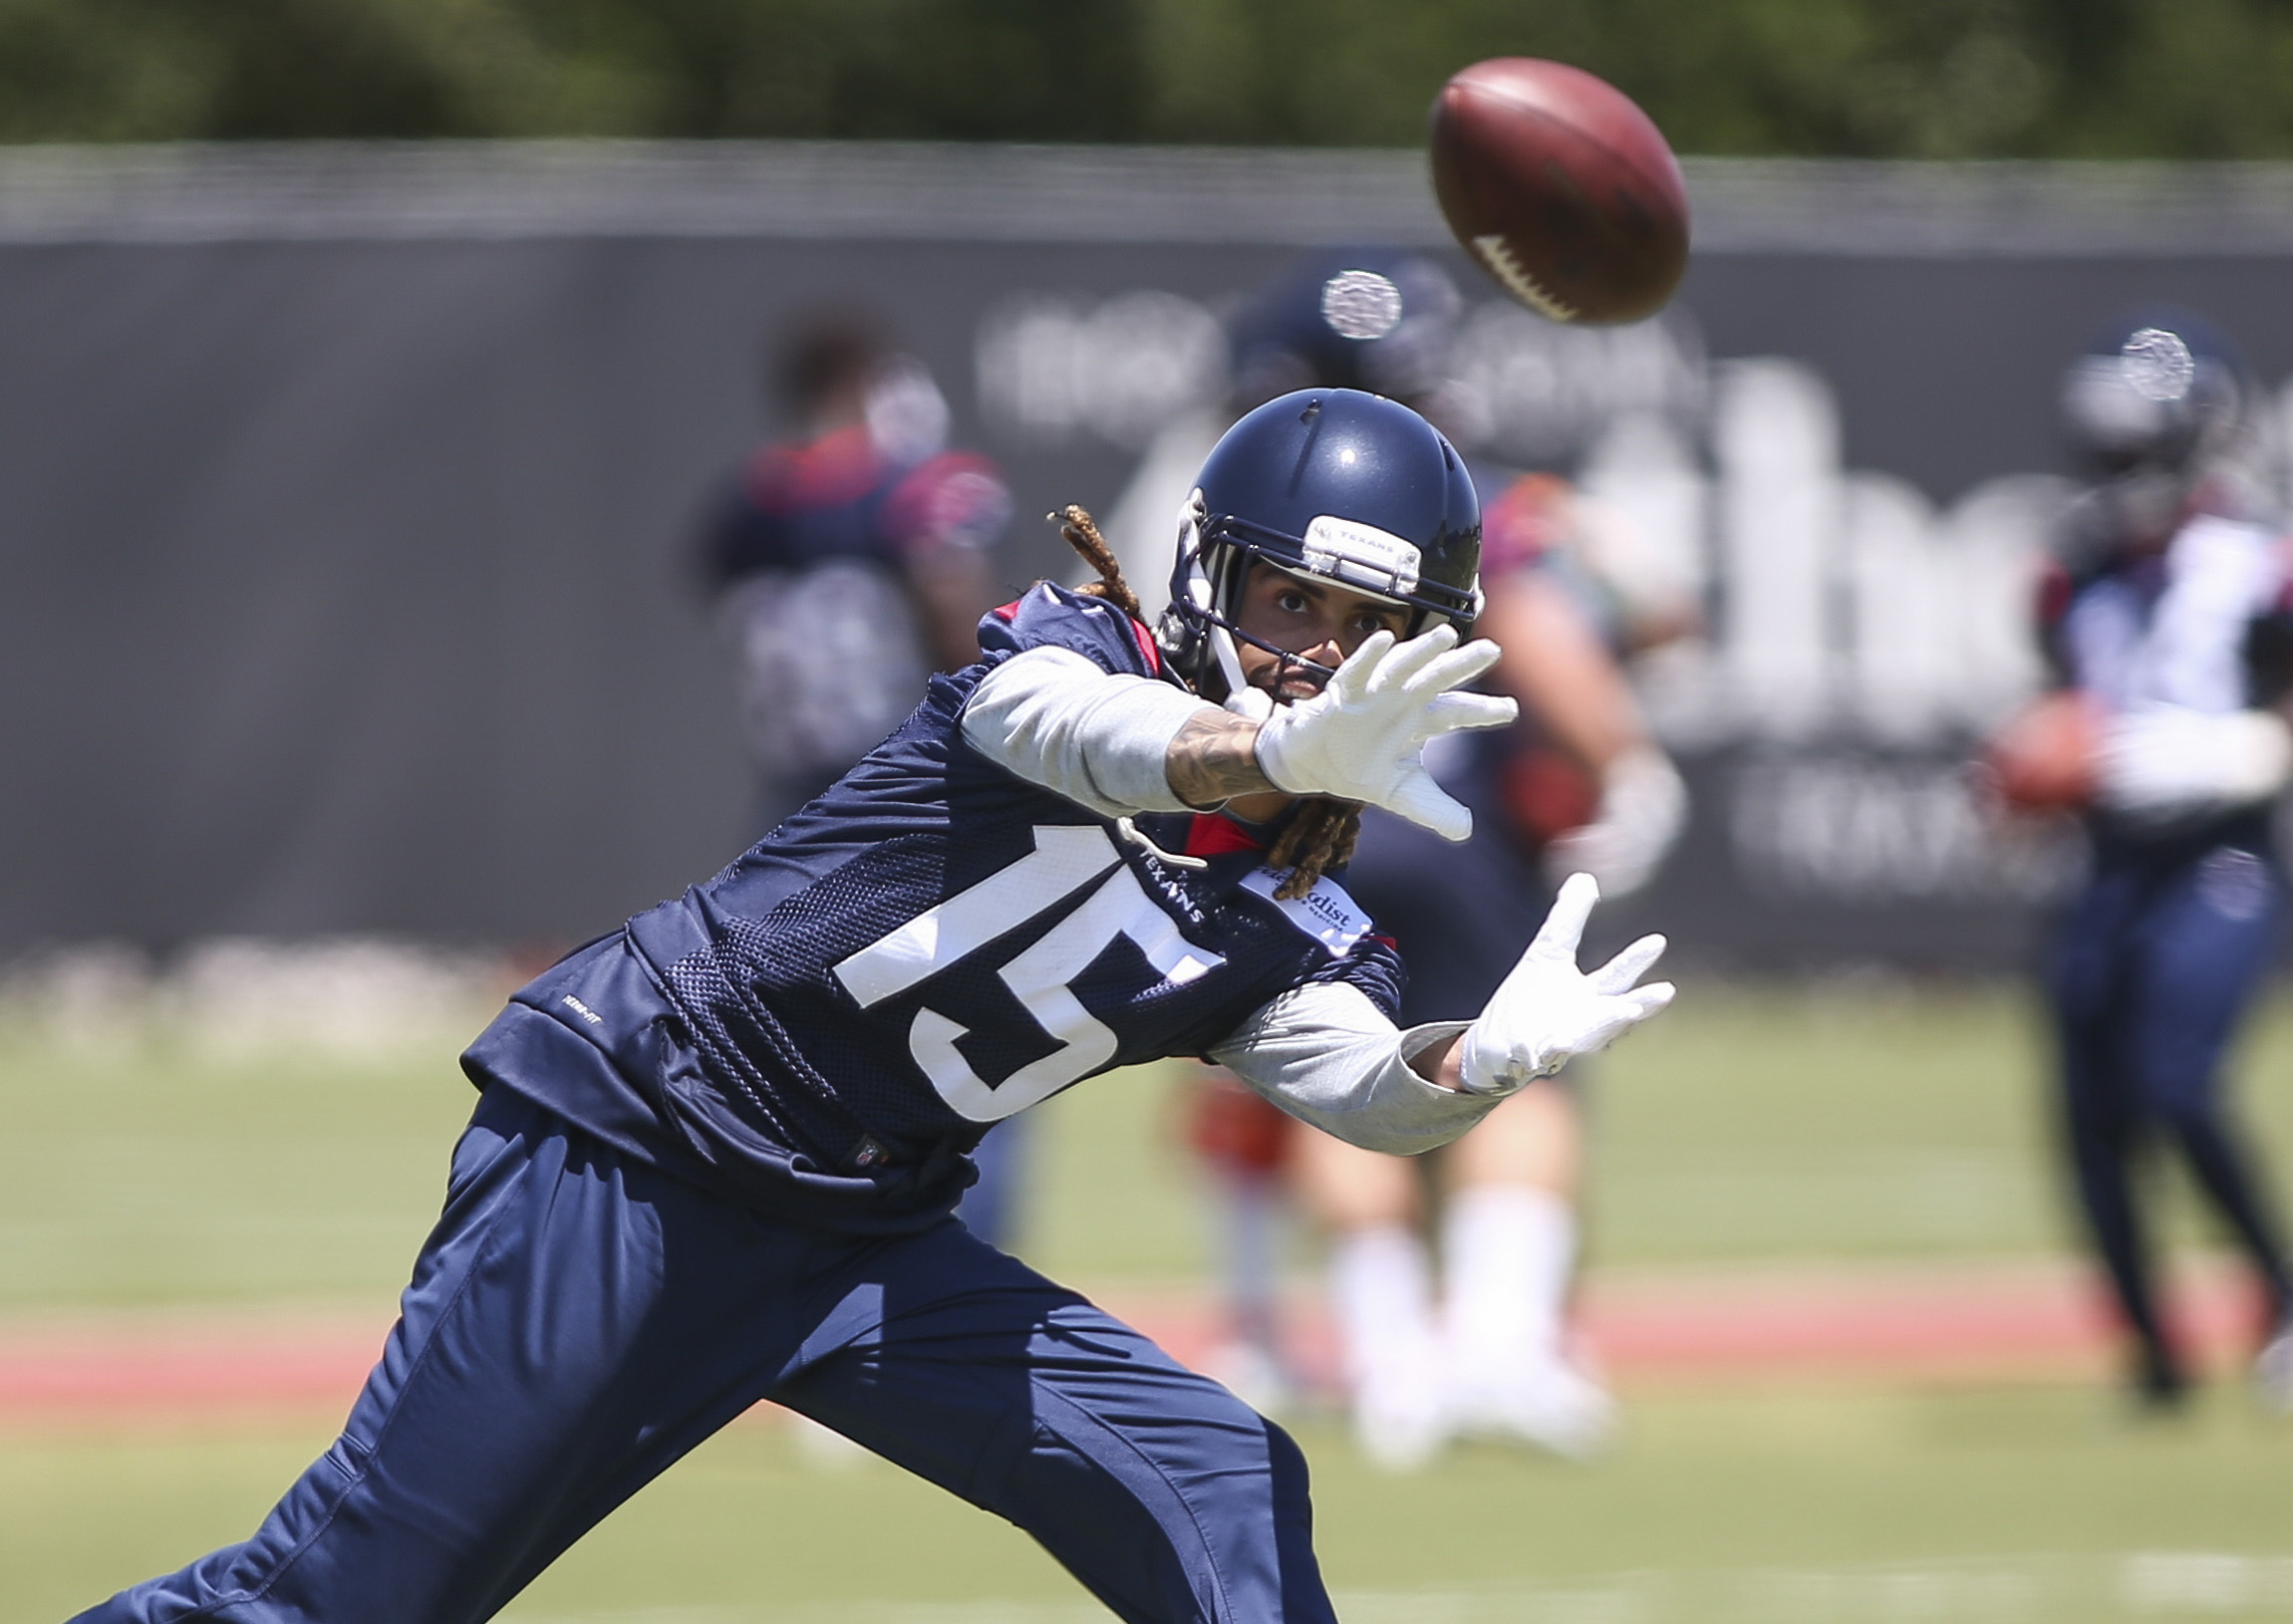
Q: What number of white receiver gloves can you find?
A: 2